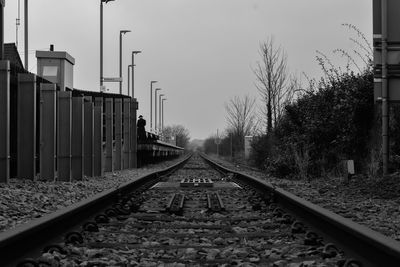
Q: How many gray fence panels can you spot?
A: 11